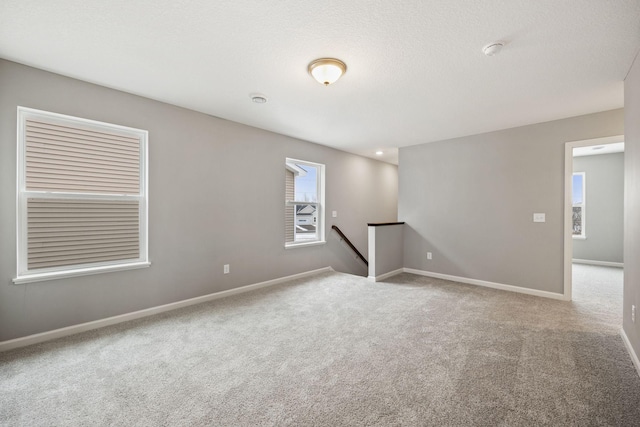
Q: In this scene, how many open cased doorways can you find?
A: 1